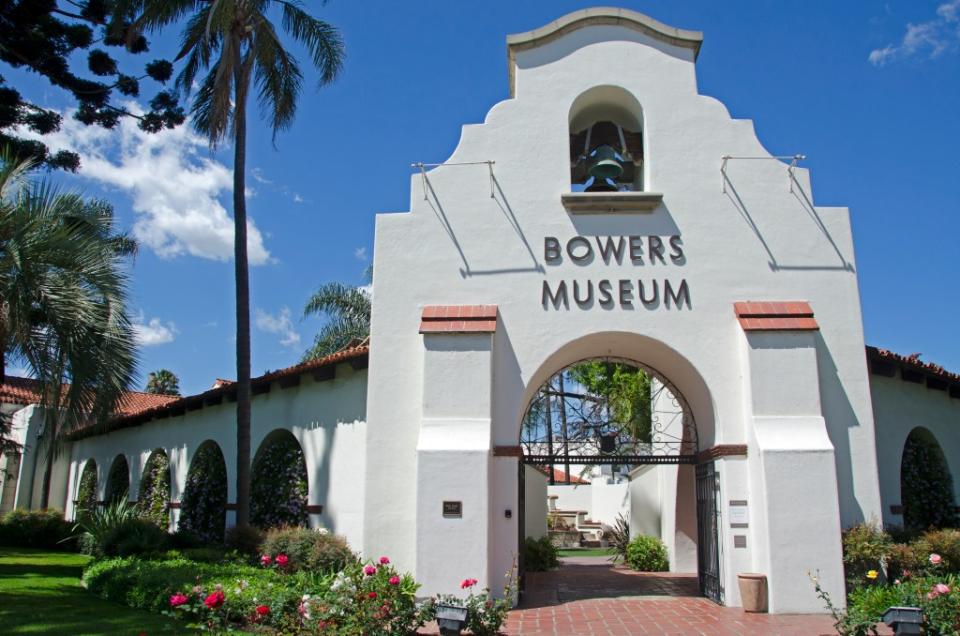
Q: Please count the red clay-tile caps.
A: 2